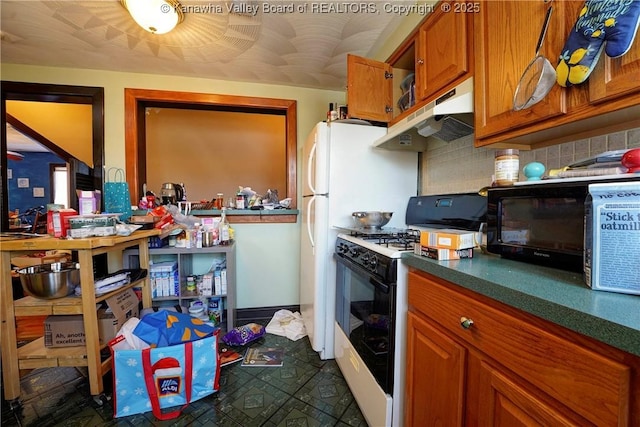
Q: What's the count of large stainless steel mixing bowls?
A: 1